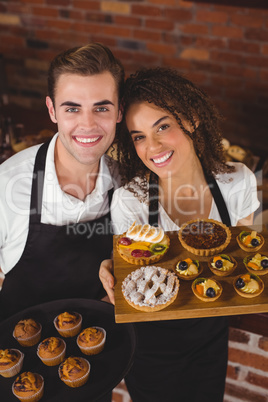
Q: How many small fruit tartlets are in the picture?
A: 6